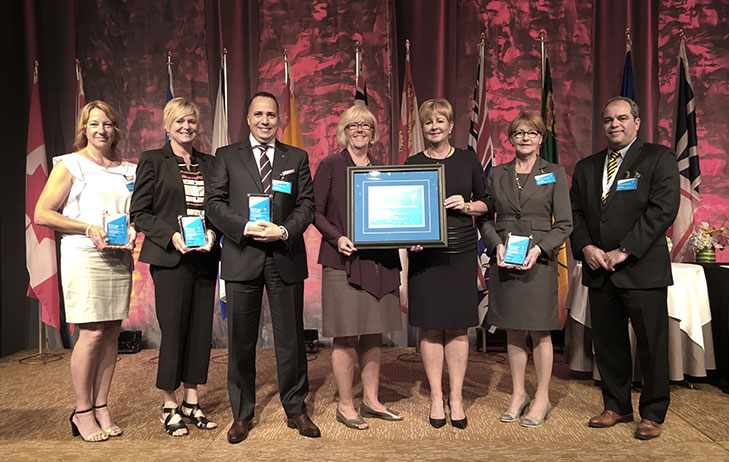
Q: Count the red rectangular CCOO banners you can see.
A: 0